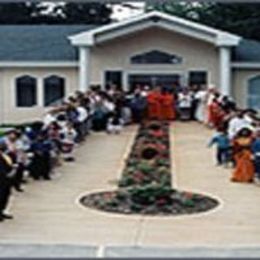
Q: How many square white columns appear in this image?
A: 2